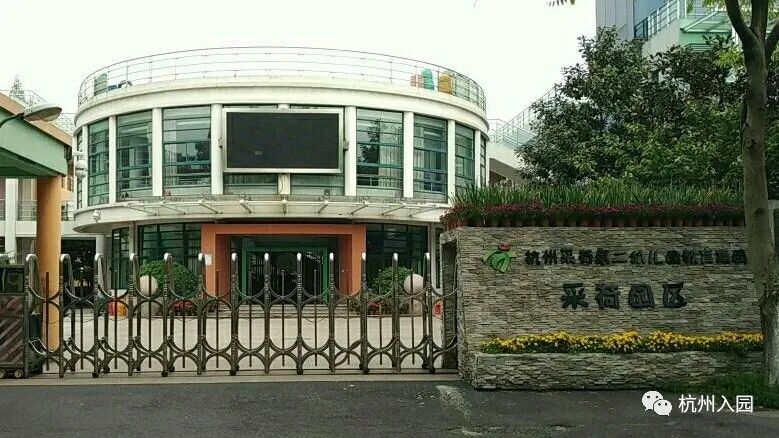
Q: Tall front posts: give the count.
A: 13